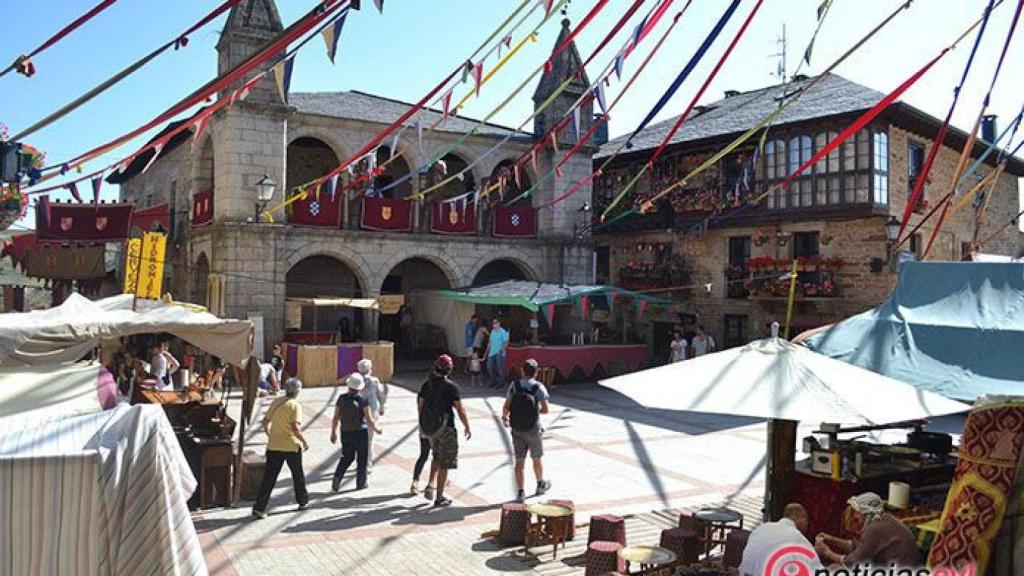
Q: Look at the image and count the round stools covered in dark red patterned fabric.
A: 7